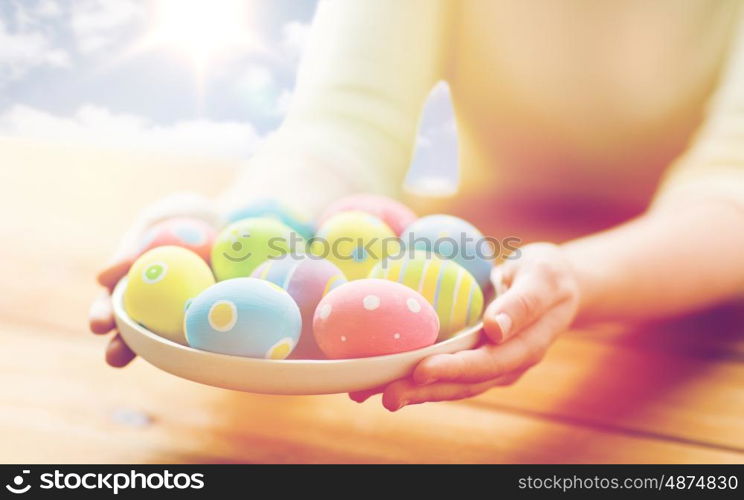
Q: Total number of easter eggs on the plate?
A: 11